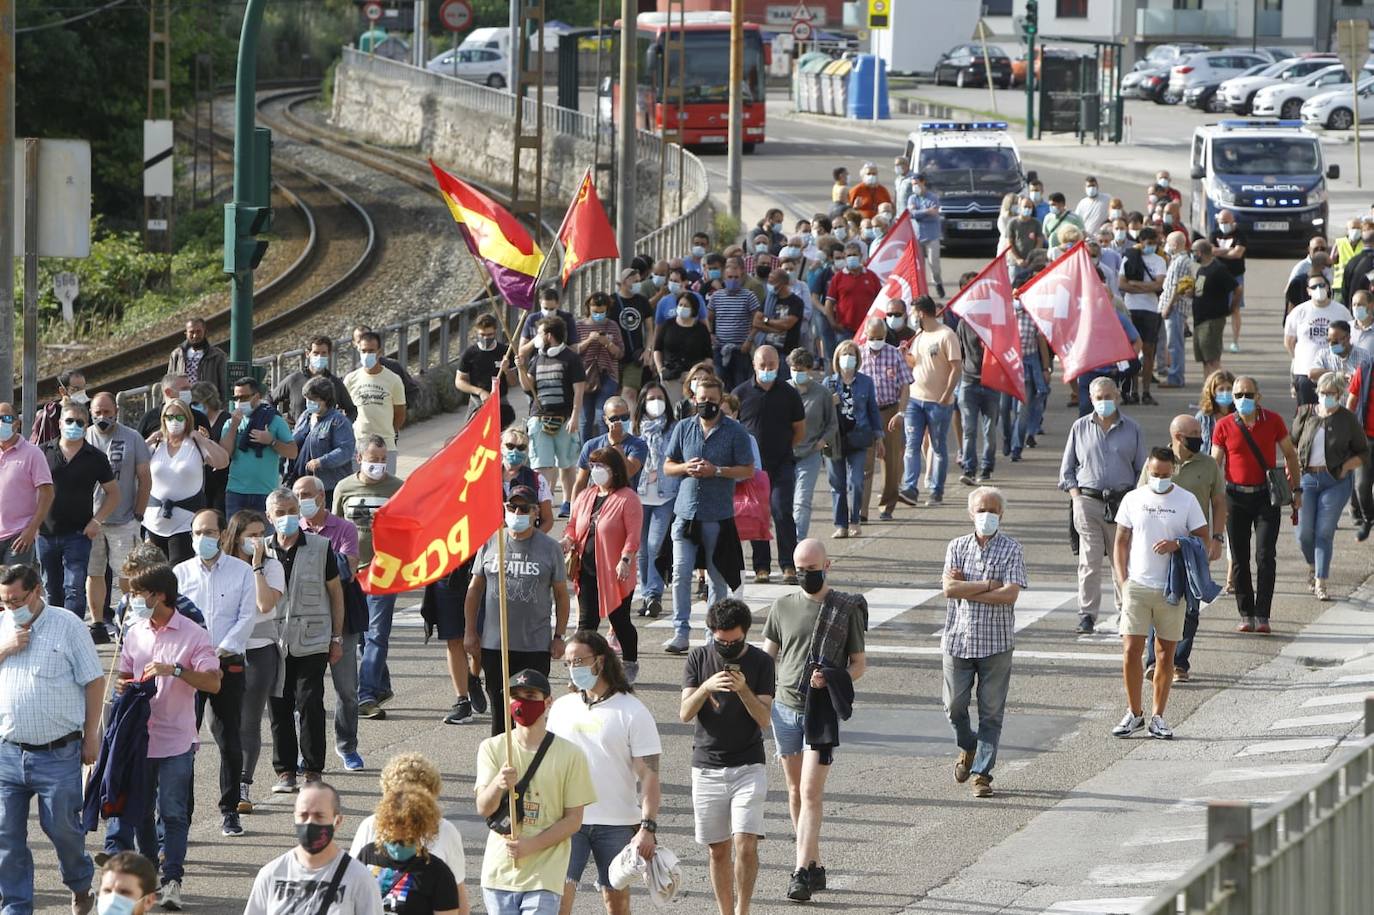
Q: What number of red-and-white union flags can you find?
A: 4